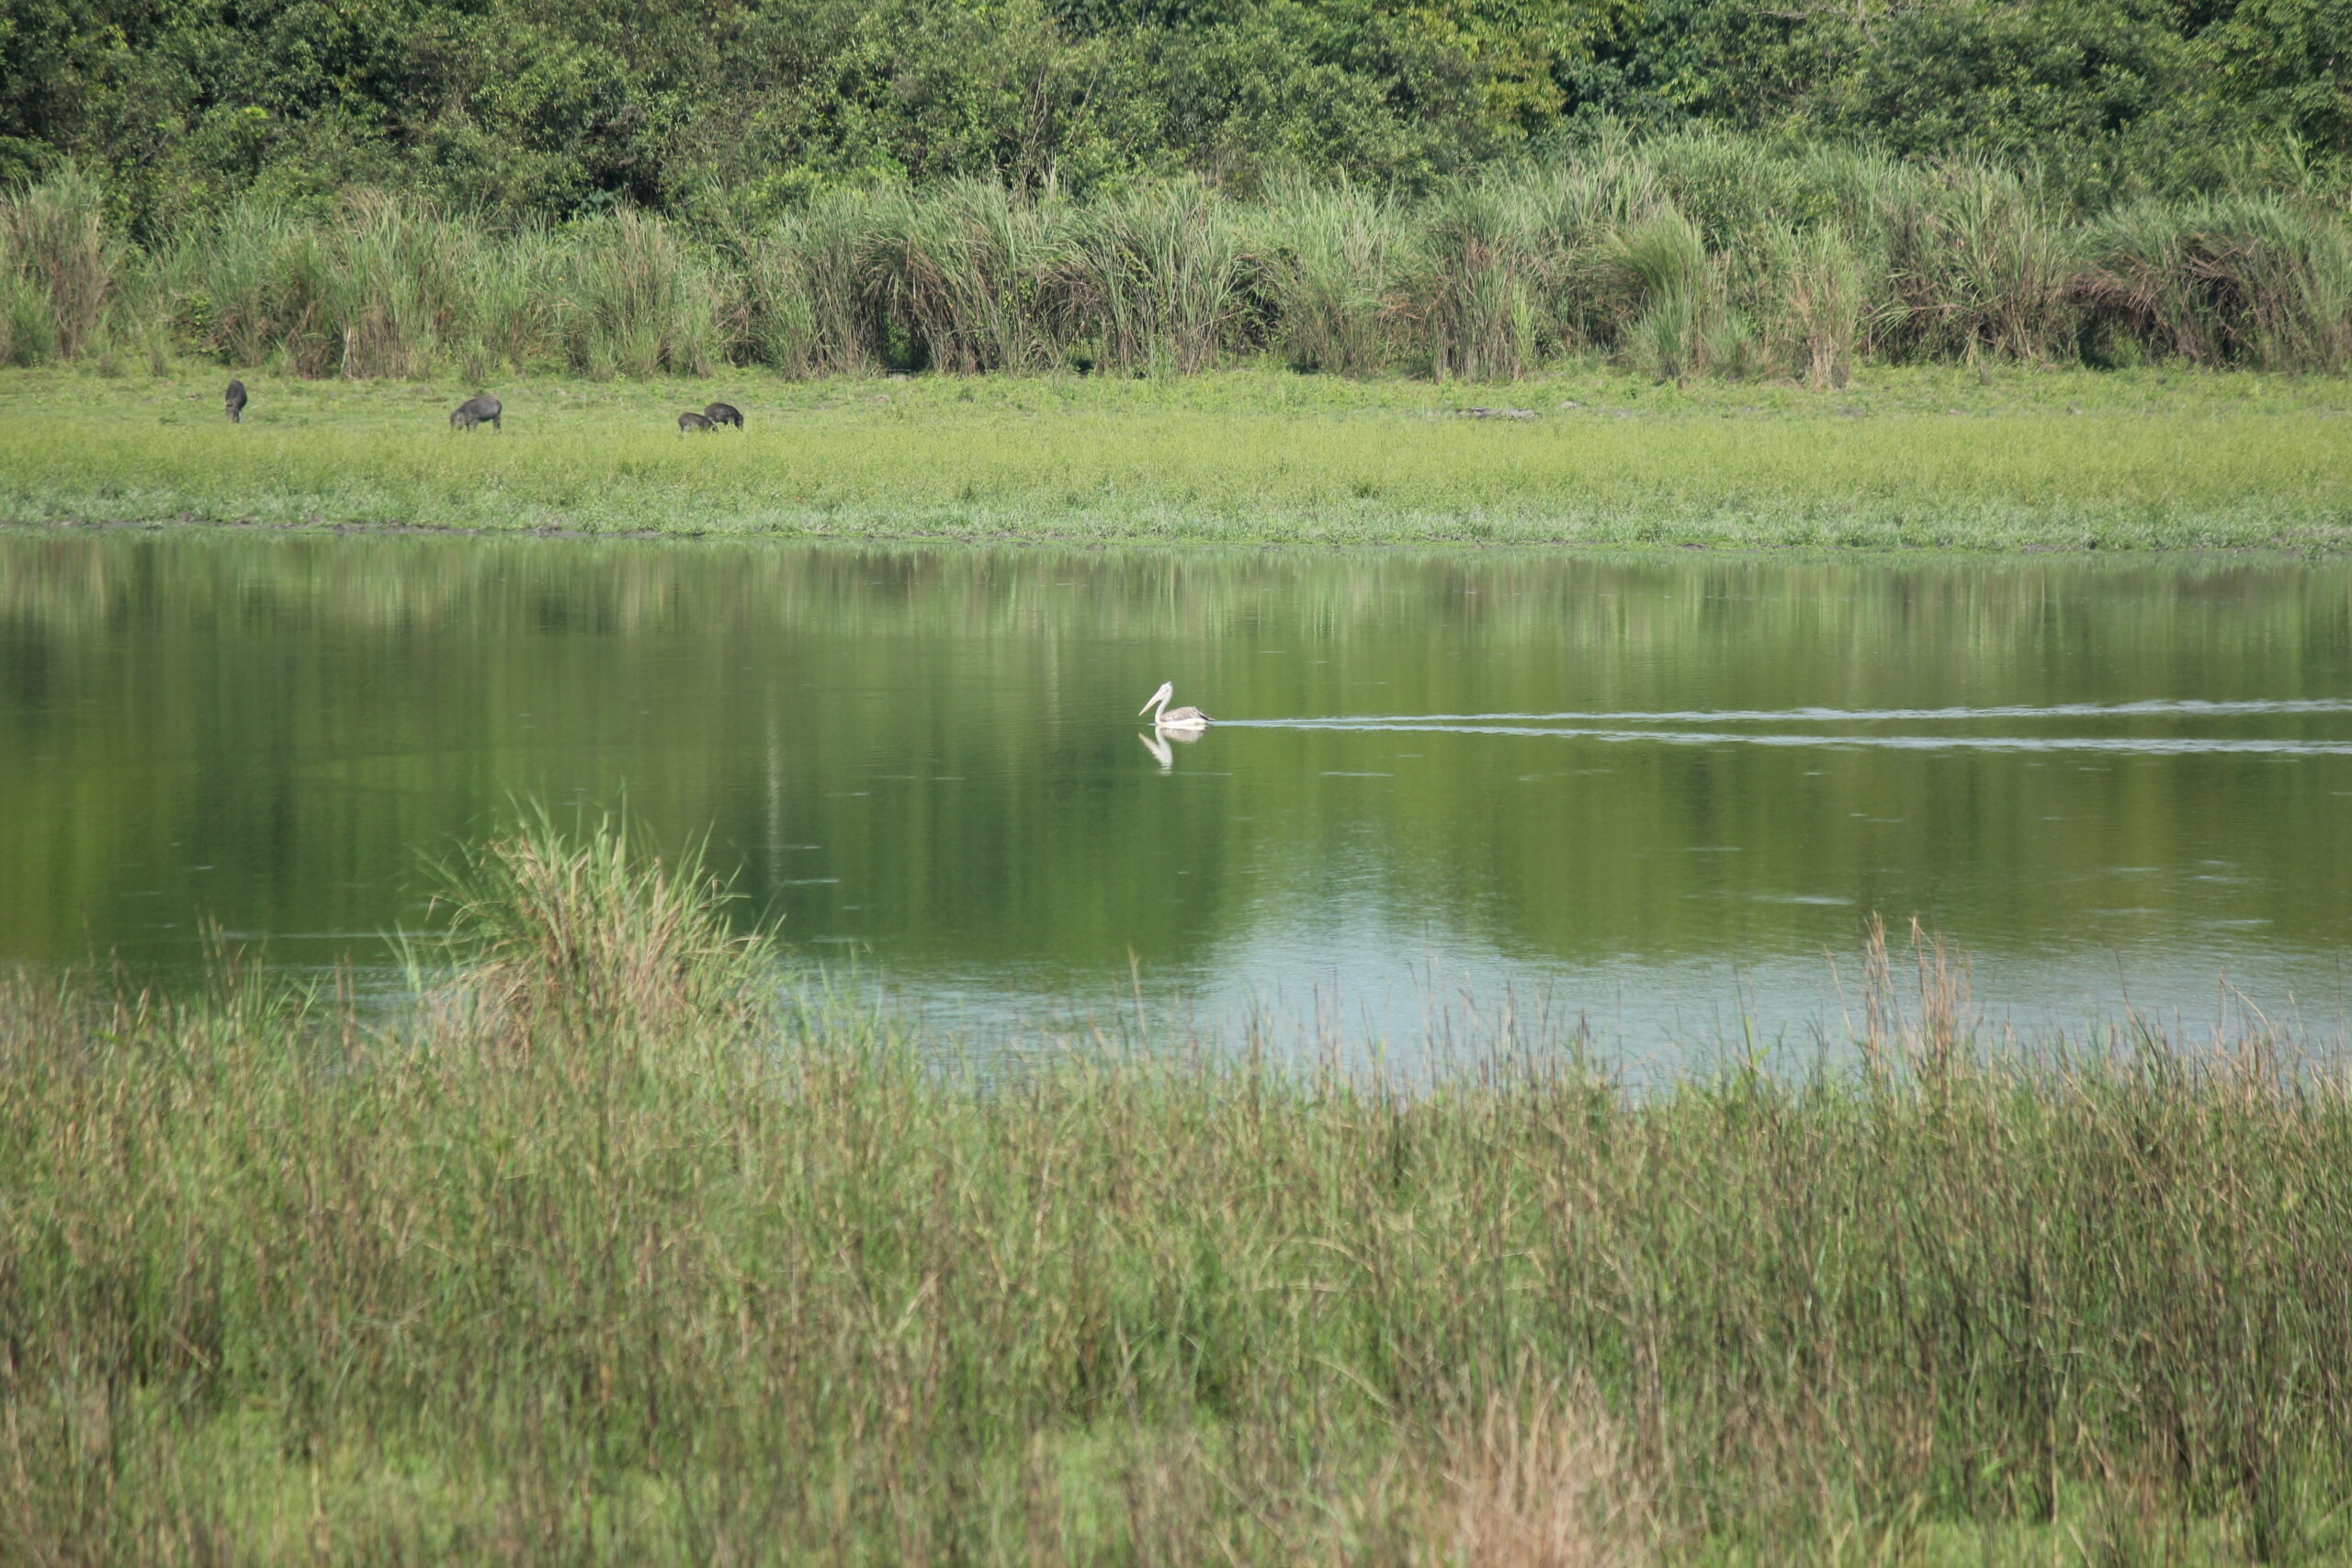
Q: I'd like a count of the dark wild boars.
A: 4